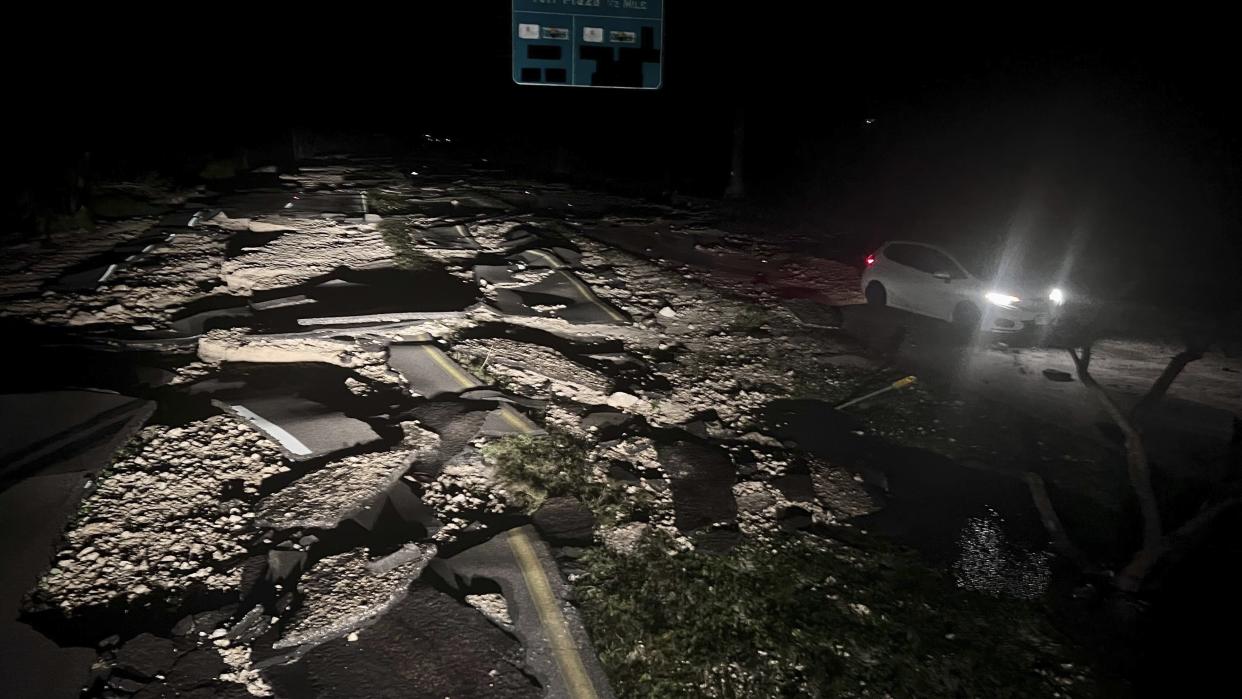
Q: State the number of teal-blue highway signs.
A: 1